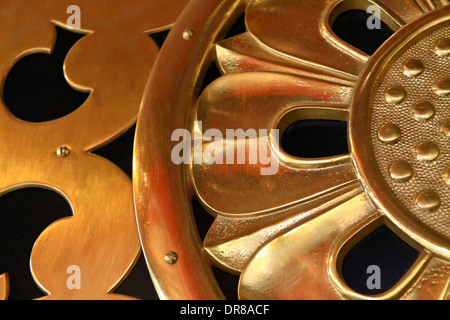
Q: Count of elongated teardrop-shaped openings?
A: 3